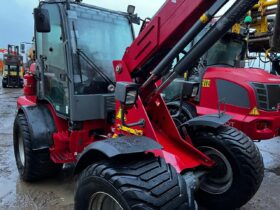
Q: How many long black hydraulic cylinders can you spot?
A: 2